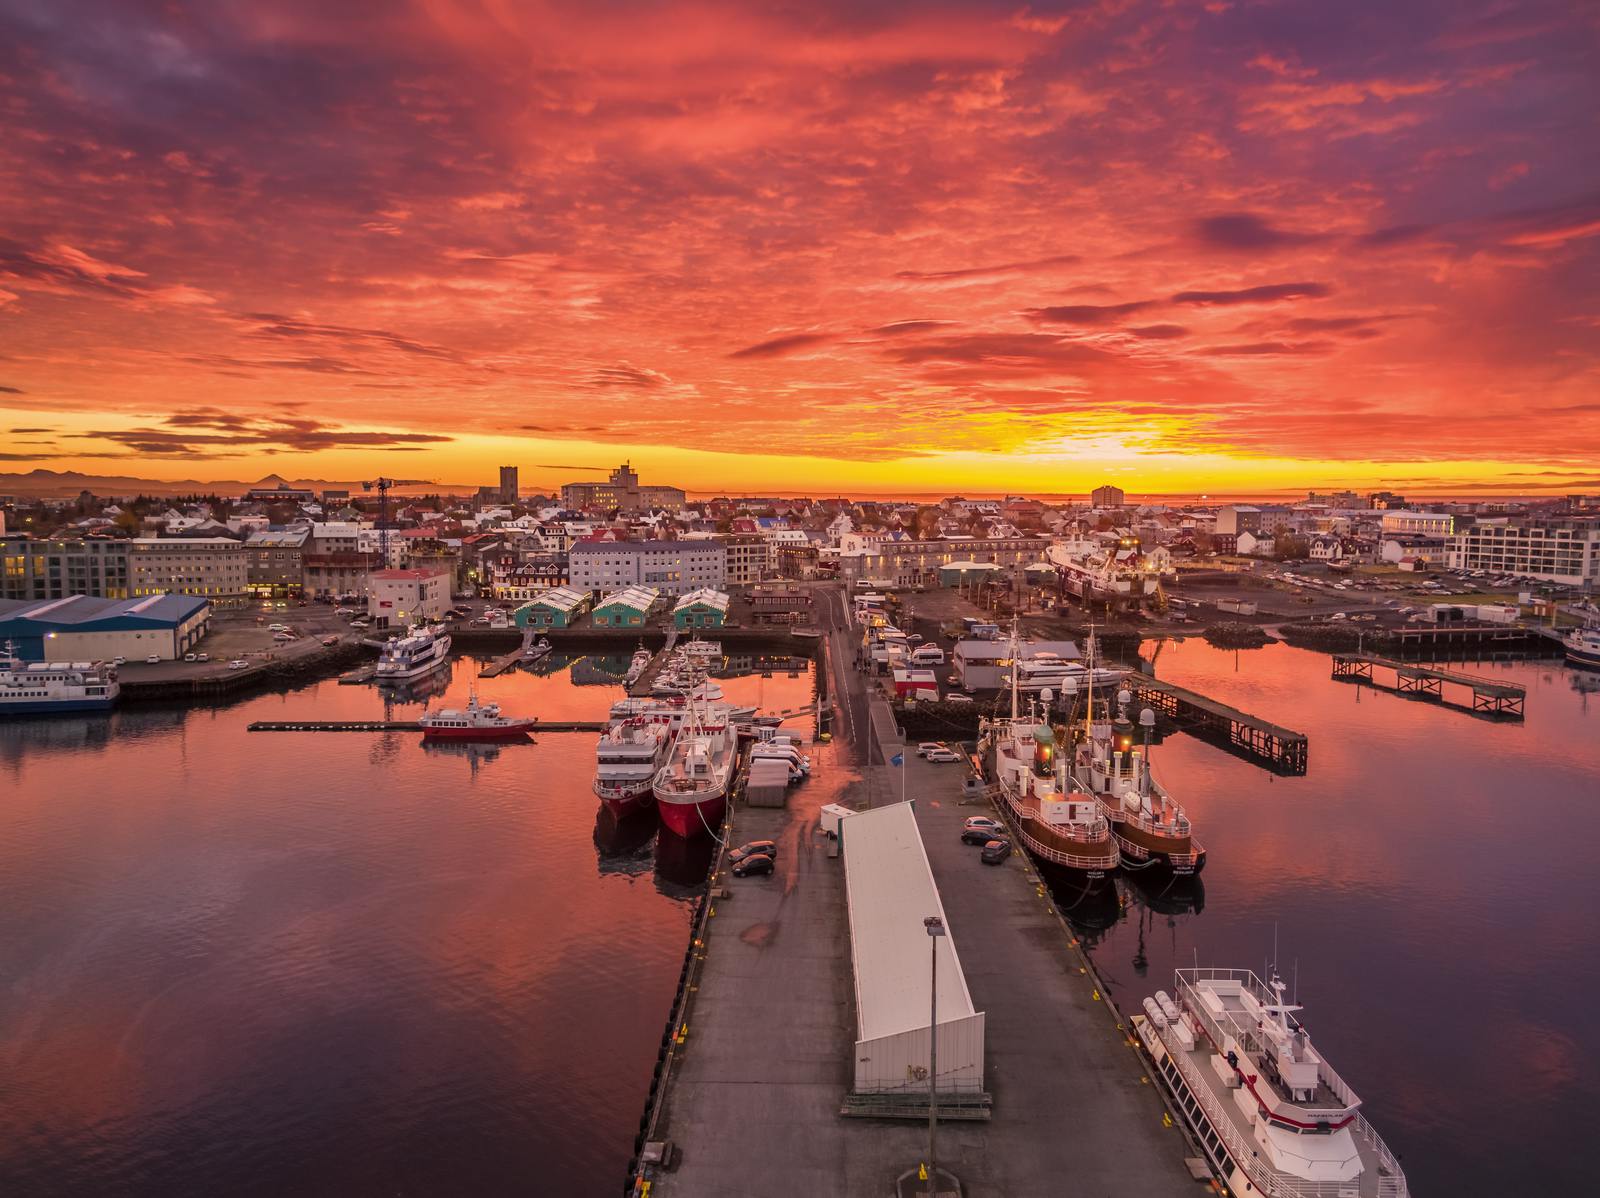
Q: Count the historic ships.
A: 2